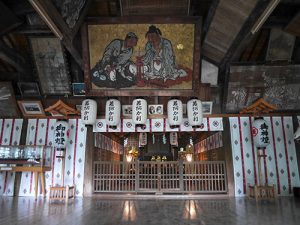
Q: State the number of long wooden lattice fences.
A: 1